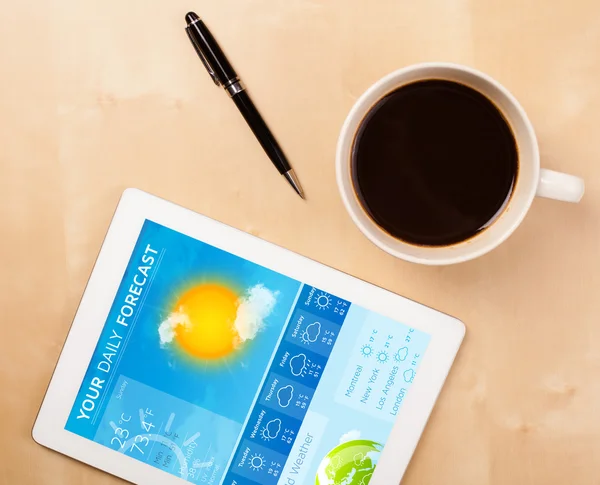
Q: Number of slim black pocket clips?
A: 1